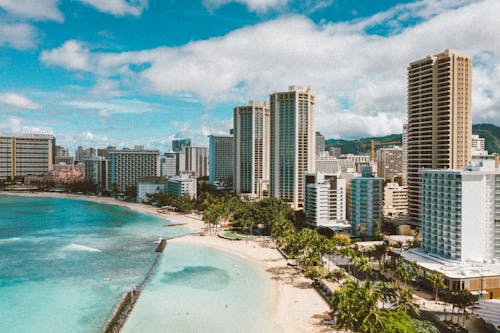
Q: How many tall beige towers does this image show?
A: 3